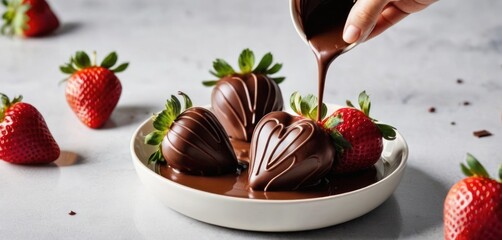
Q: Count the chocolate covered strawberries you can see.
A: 3